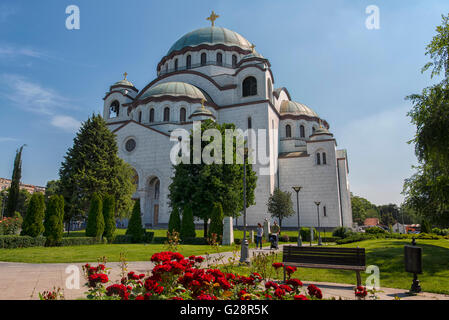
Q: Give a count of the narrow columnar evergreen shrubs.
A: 8